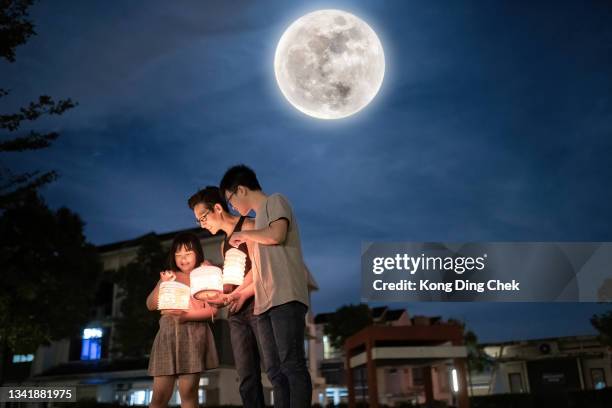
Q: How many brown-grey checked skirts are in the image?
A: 1